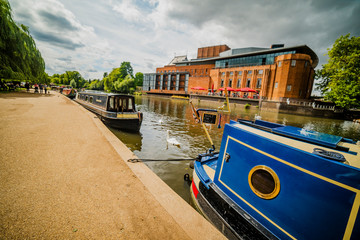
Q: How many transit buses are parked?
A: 0